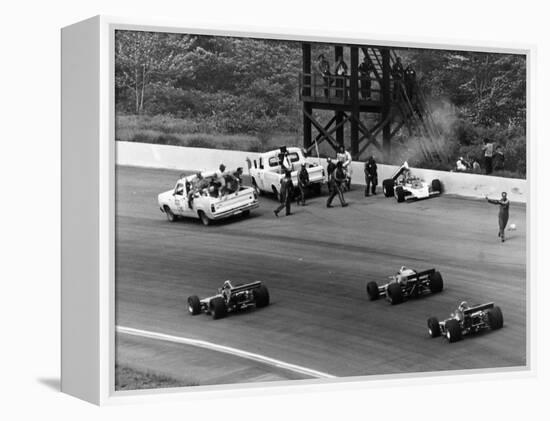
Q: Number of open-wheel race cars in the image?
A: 4